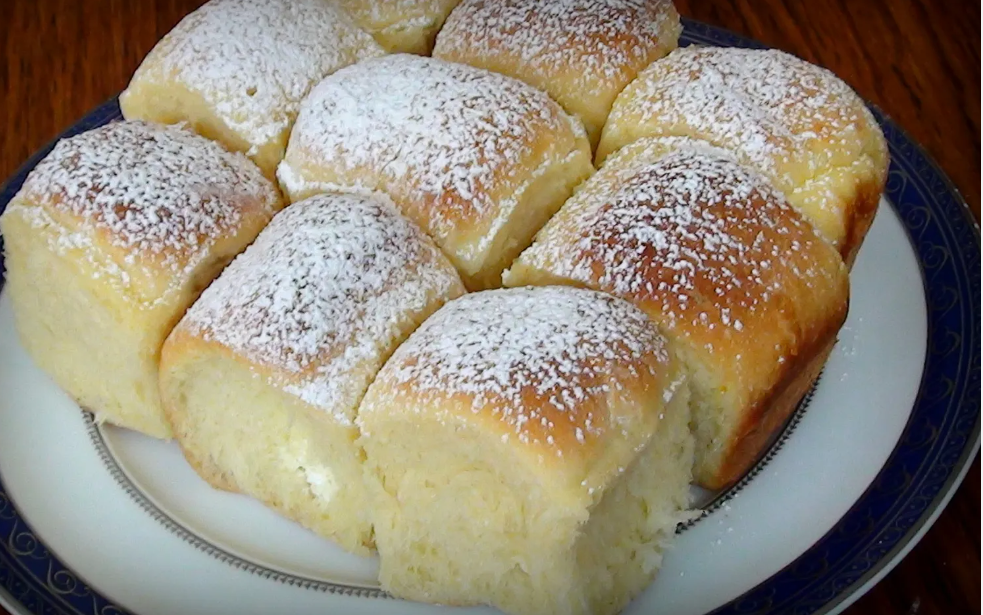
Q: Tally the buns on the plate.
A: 9